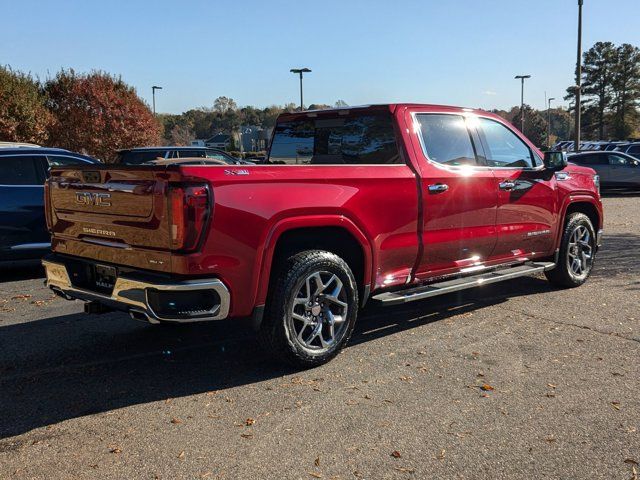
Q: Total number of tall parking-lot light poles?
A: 5